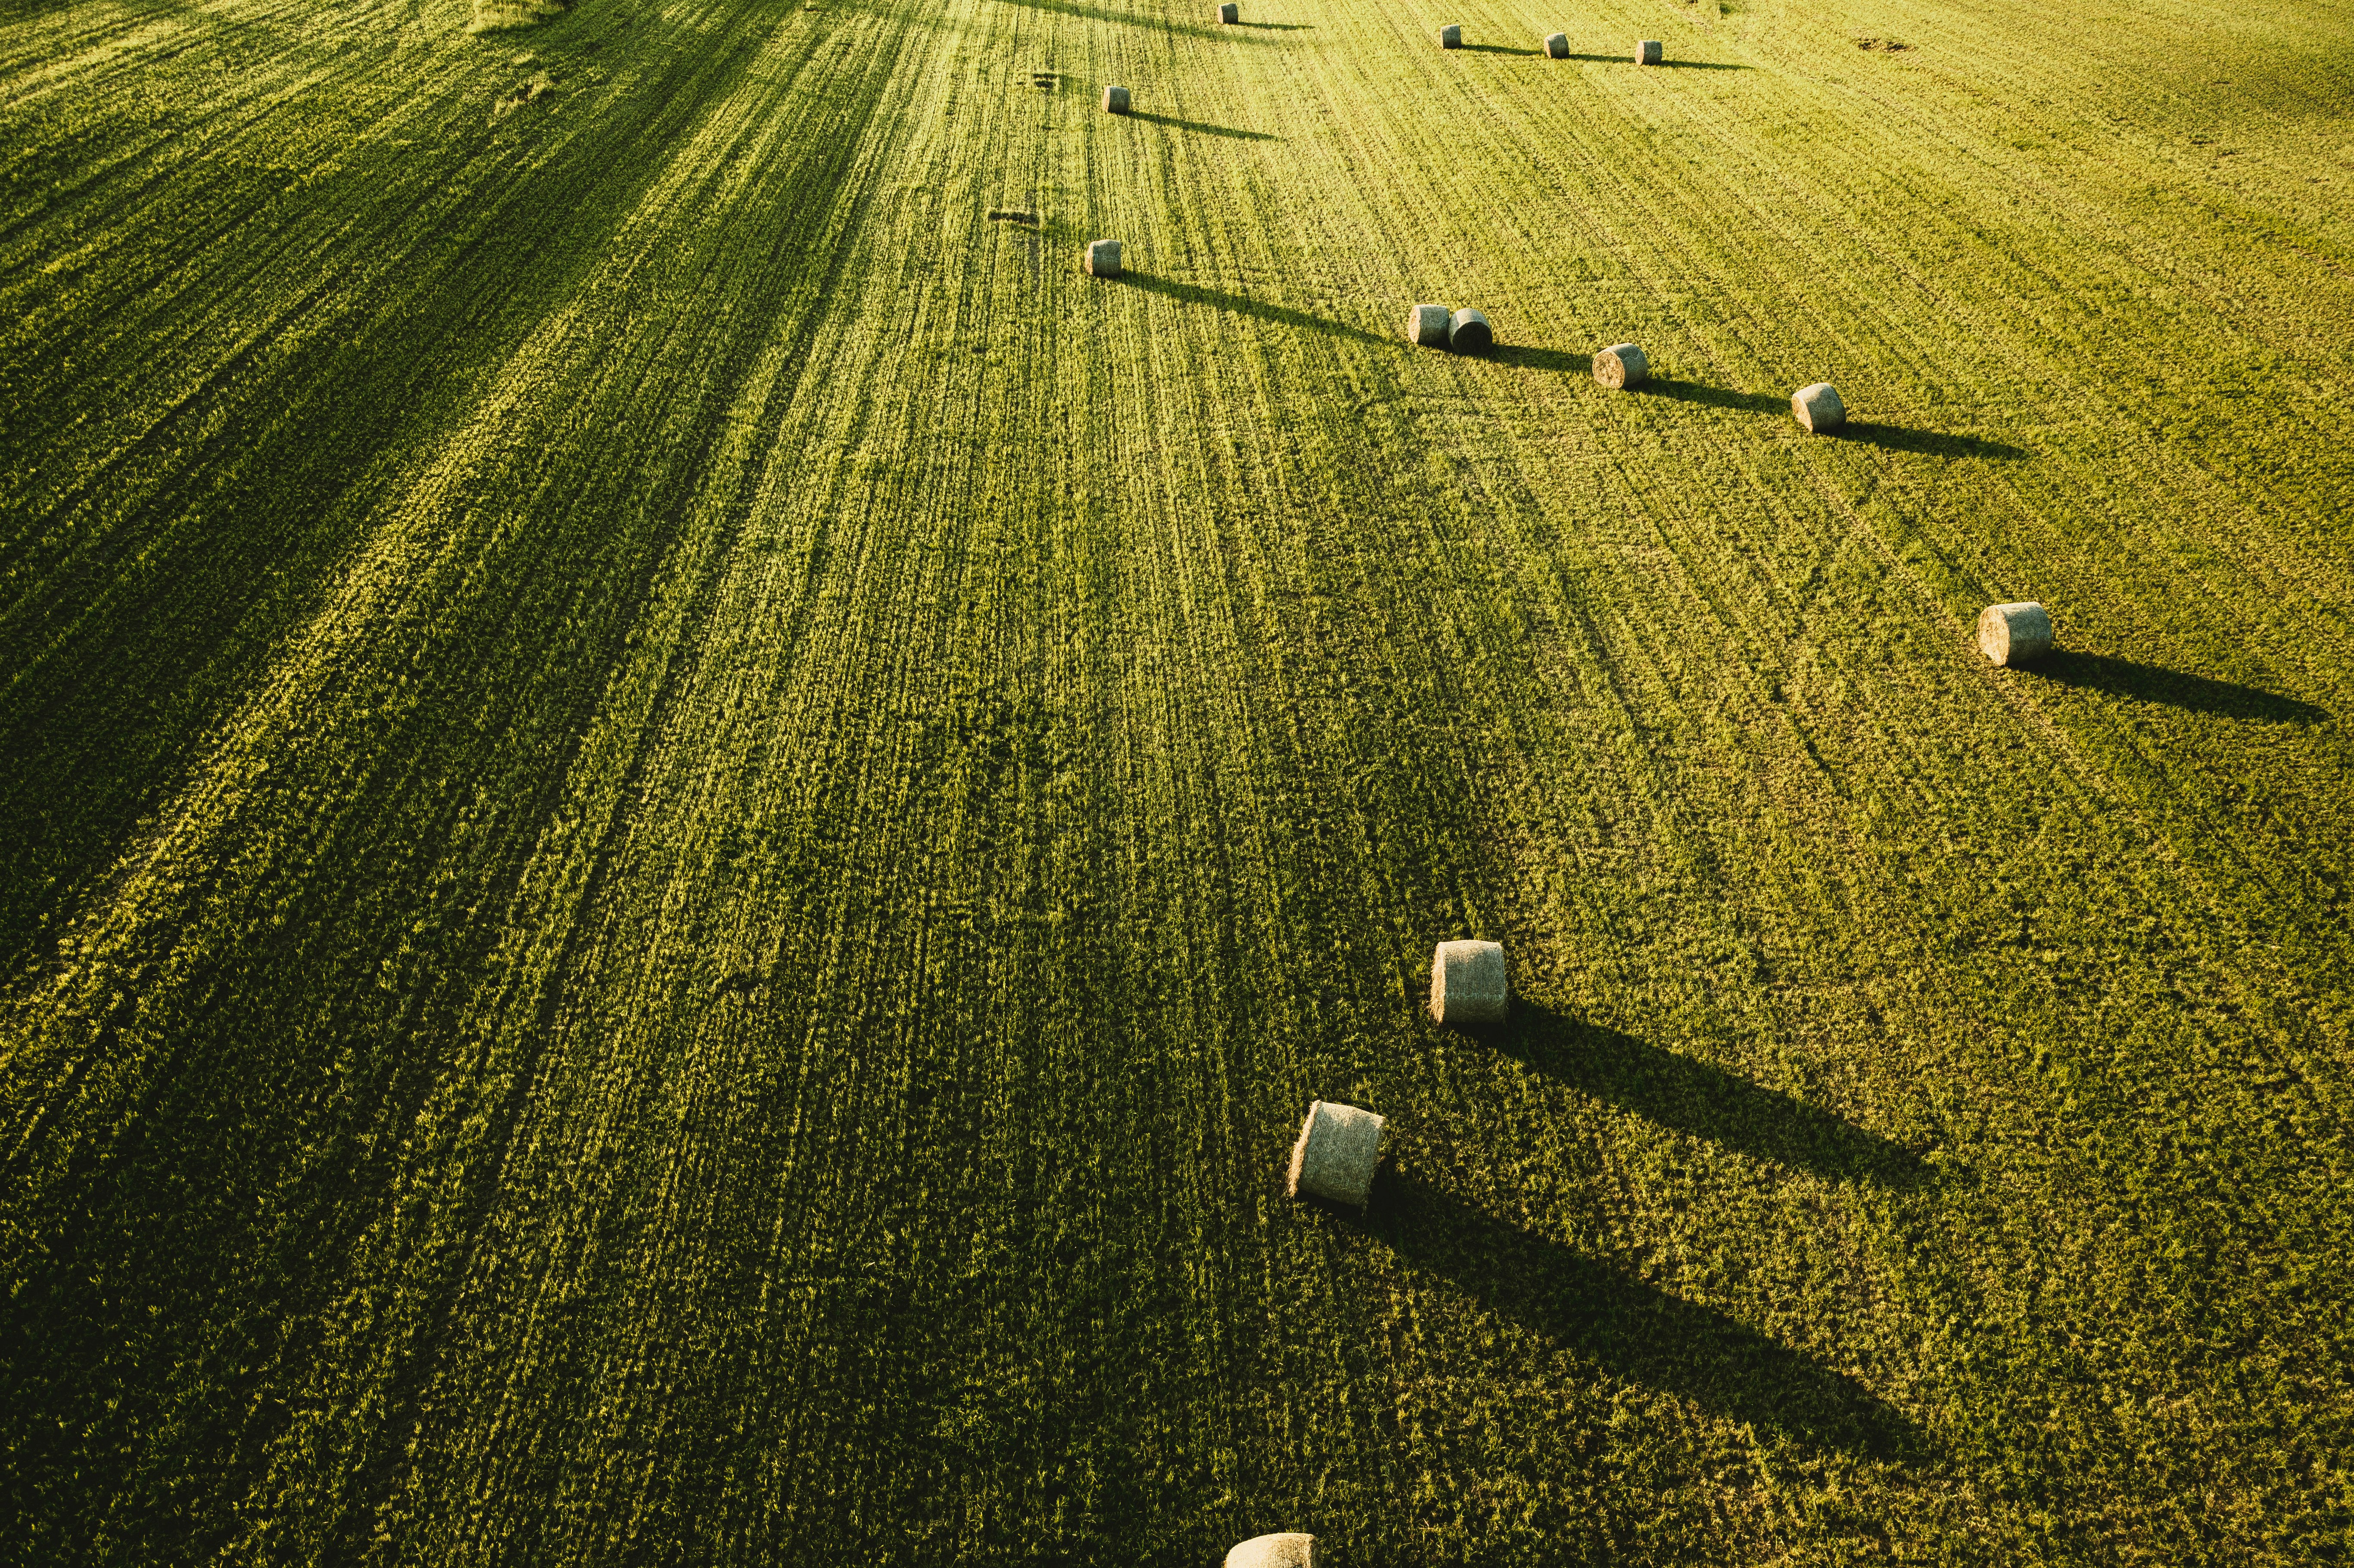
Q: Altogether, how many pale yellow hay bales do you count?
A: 14